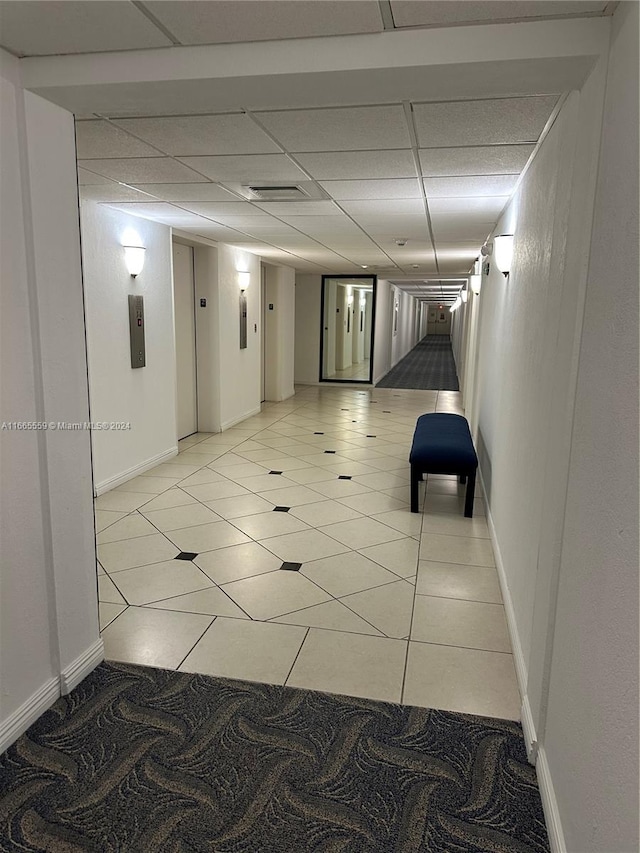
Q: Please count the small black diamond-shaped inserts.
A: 14